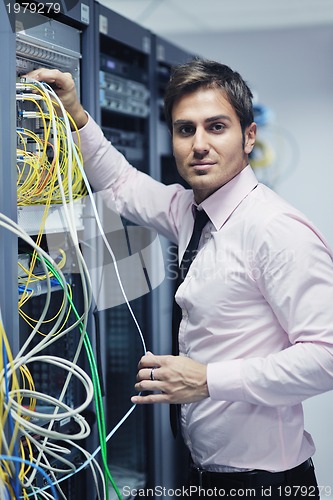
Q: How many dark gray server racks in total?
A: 3